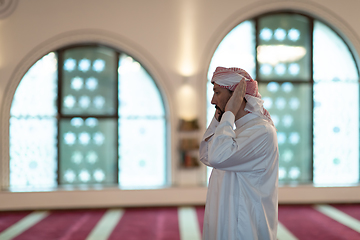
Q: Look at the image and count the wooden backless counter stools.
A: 0